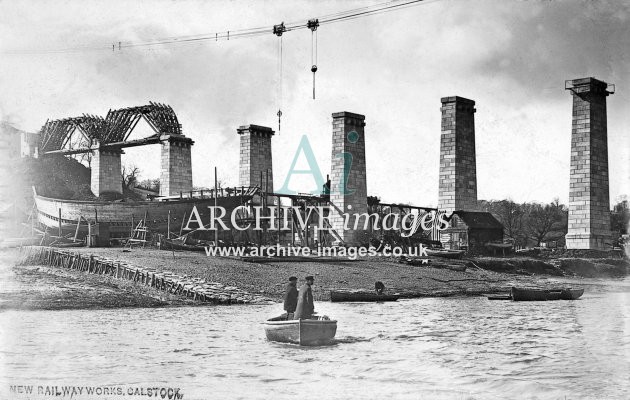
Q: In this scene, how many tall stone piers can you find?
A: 6